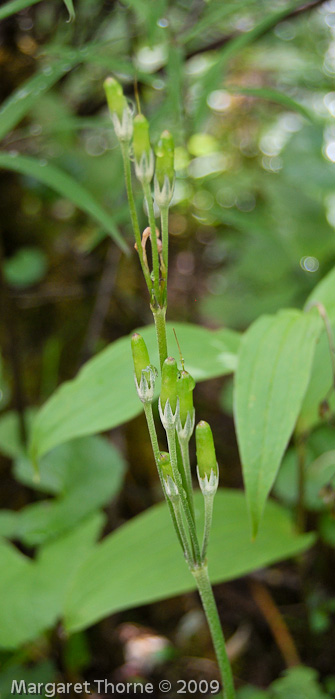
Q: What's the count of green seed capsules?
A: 8